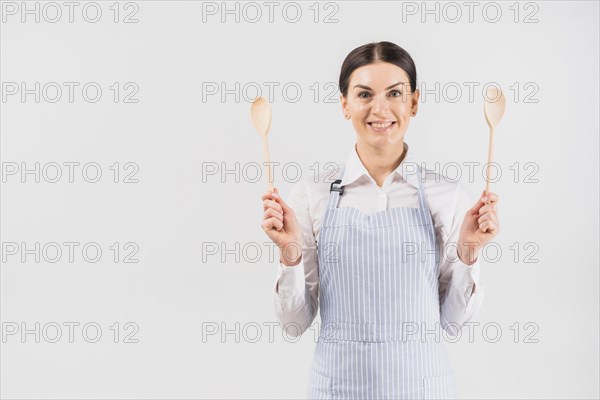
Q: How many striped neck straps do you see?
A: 2